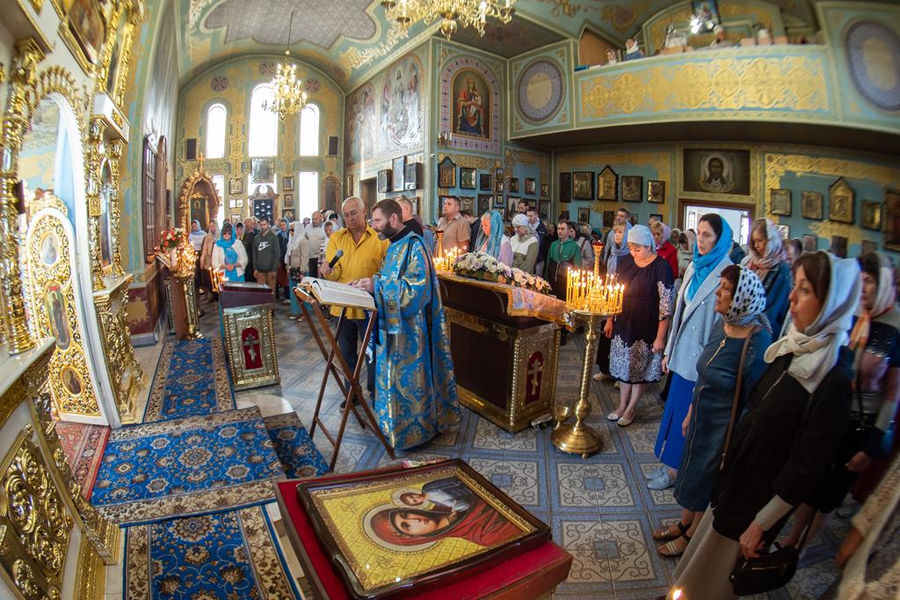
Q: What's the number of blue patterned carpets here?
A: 3